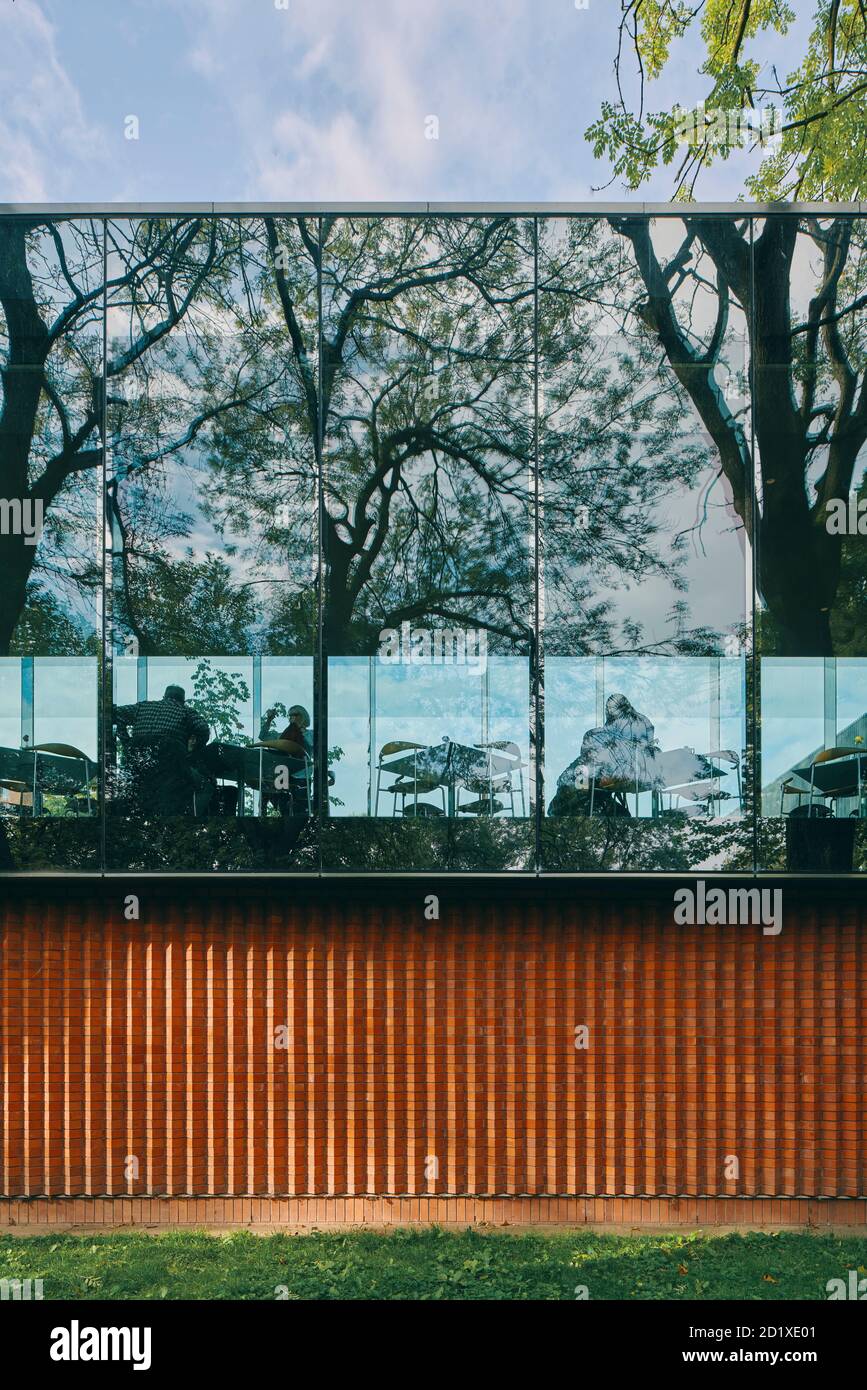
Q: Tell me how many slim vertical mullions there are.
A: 4